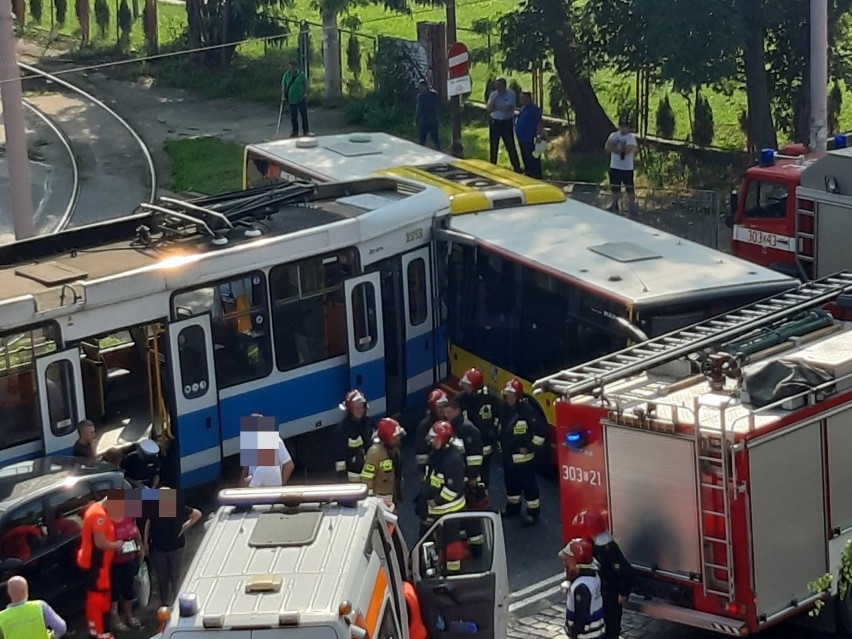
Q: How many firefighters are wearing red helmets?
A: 8